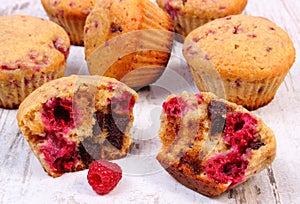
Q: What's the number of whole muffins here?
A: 5